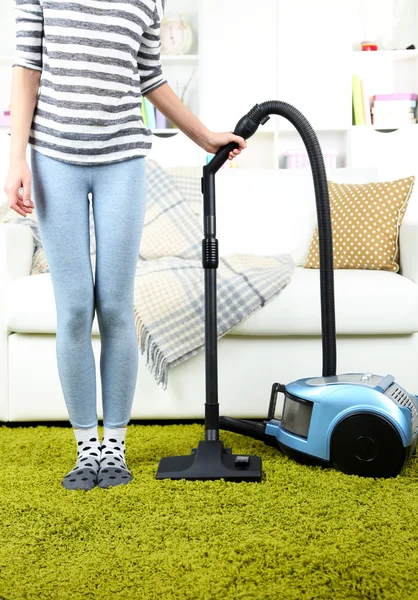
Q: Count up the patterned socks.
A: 2